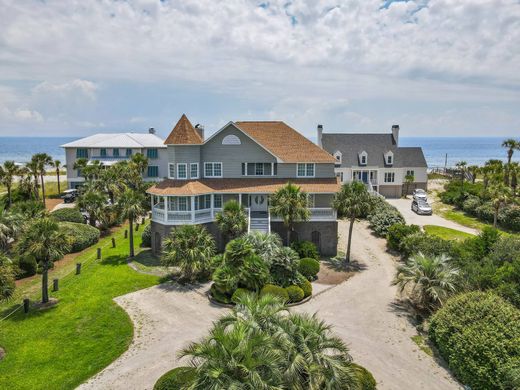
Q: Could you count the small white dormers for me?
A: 3